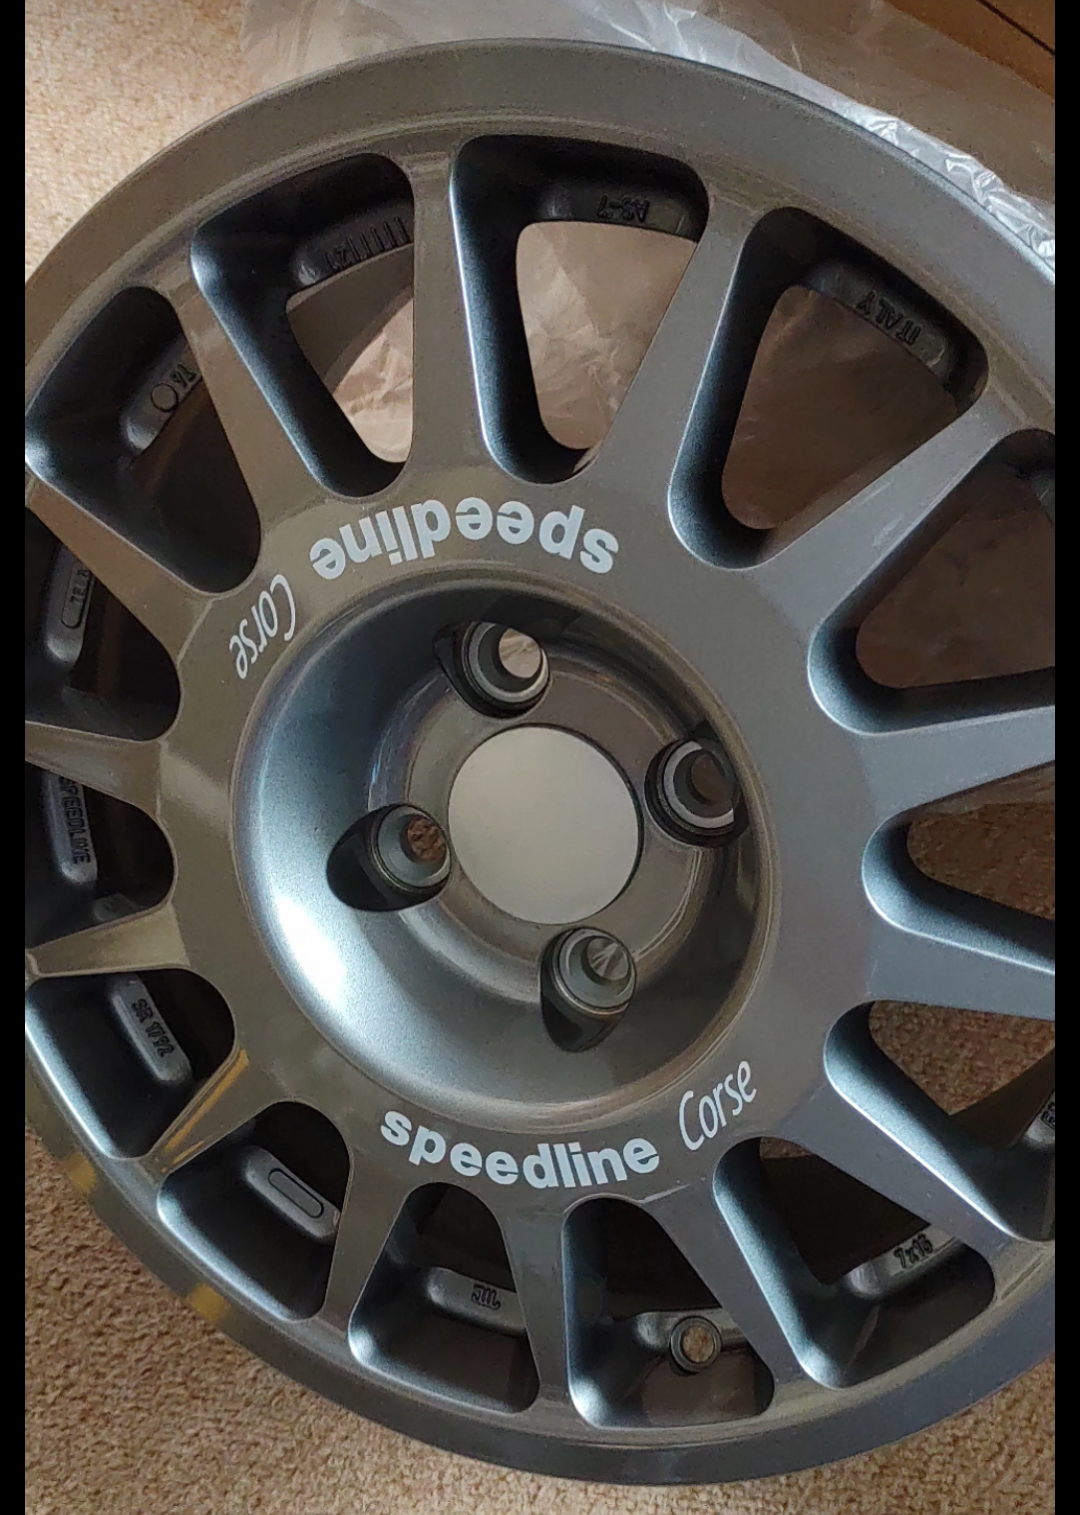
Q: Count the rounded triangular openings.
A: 14